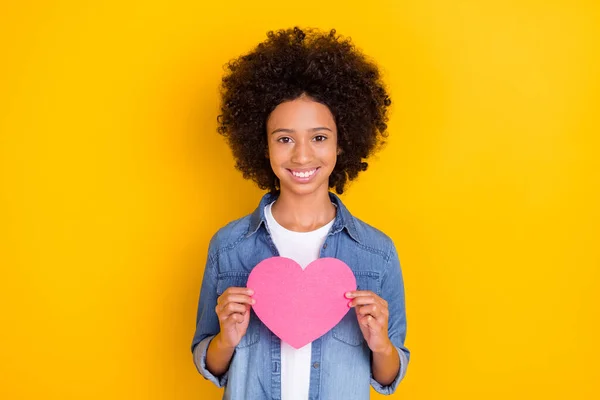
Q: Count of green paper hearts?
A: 0